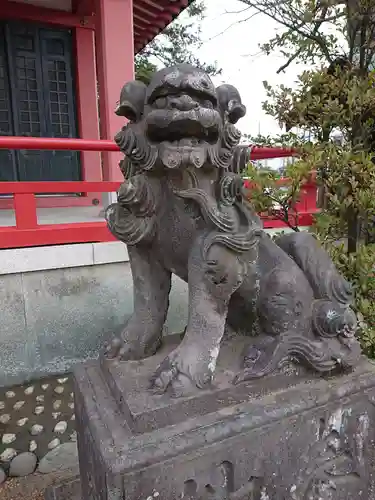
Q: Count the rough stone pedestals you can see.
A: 1